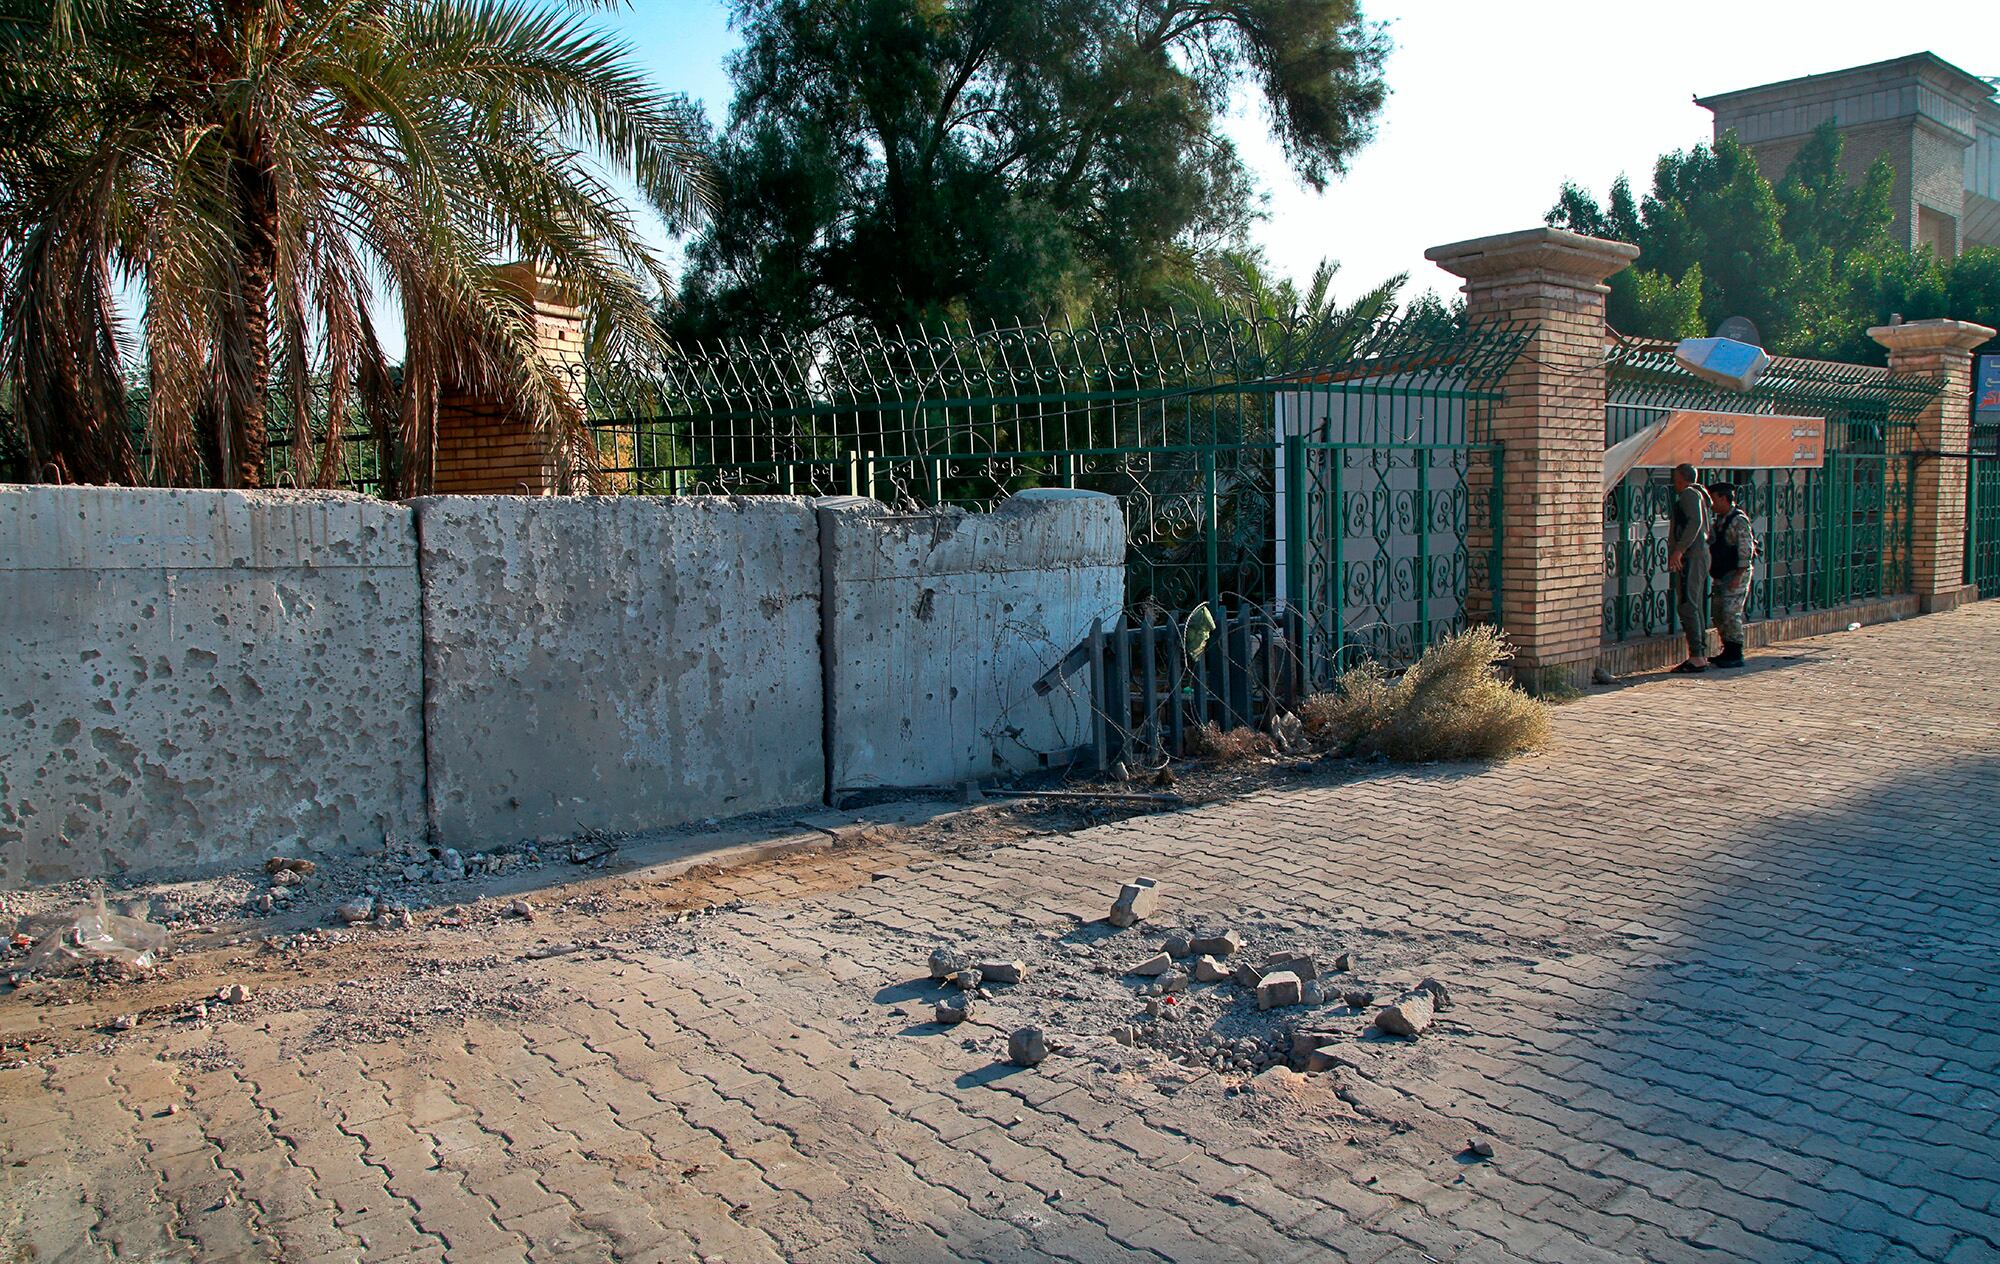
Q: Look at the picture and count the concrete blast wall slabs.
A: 3